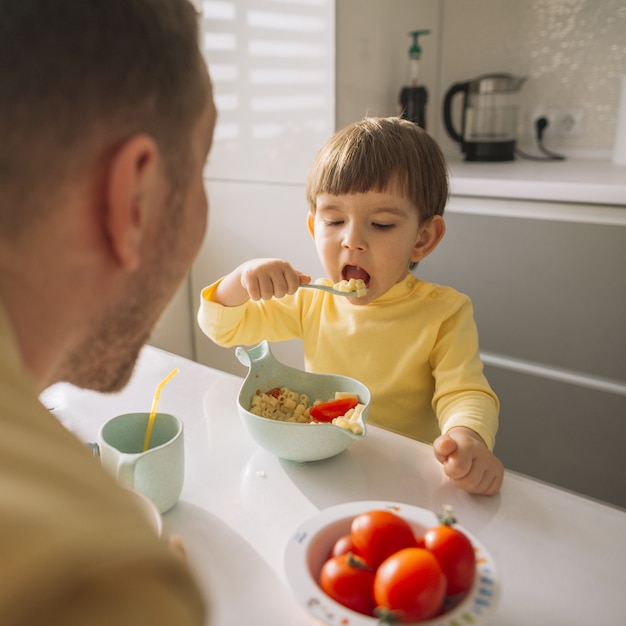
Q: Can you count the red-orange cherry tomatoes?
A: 5